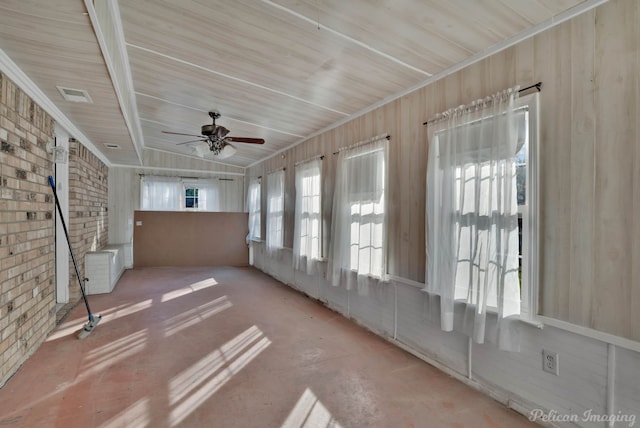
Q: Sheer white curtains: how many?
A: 7